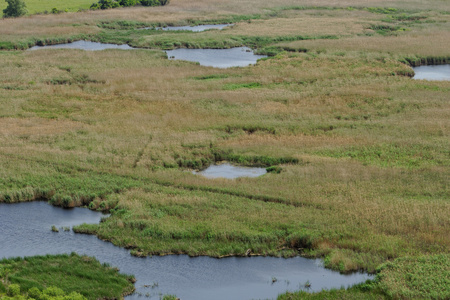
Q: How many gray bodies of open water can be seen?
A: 6